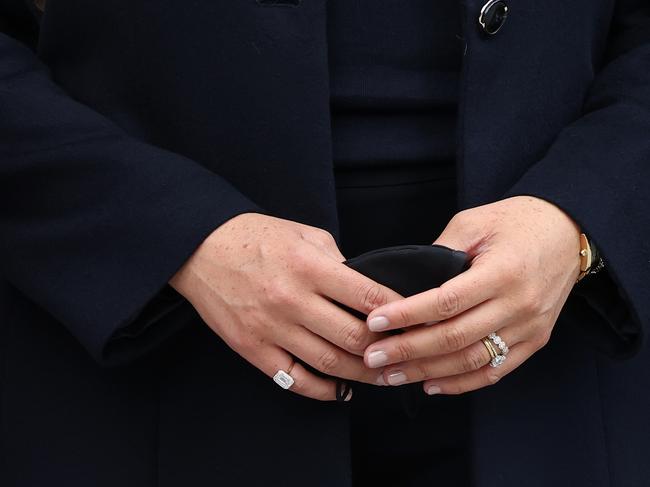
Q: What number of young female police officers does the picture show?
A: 0